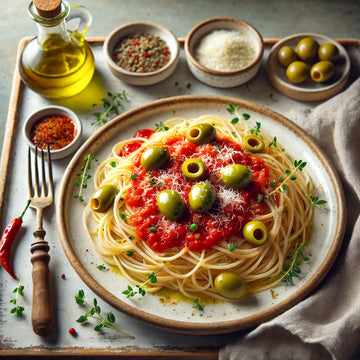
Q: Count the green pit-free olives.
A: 6